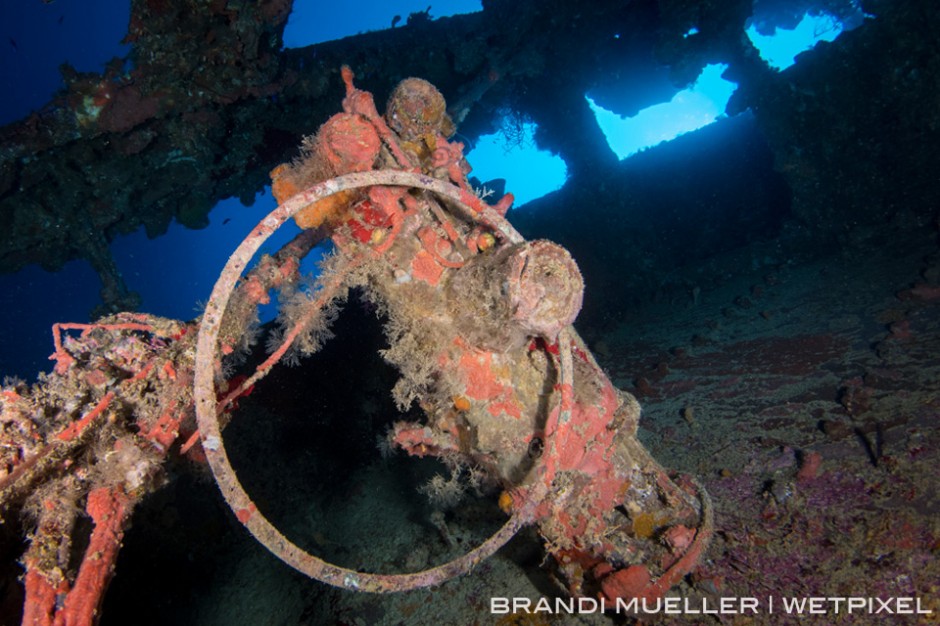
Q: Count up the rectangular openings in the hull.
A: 3